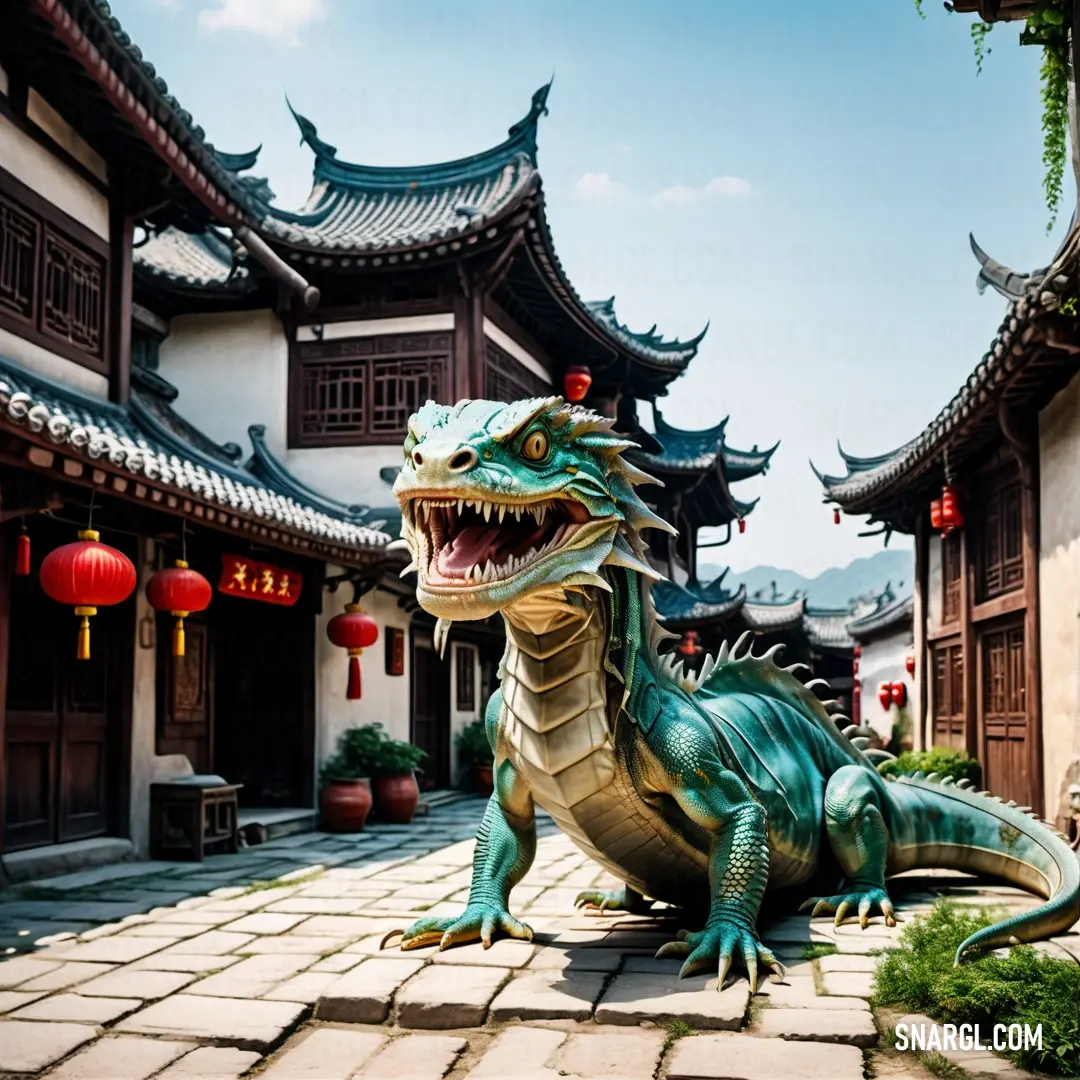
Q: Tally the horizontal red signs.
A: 1